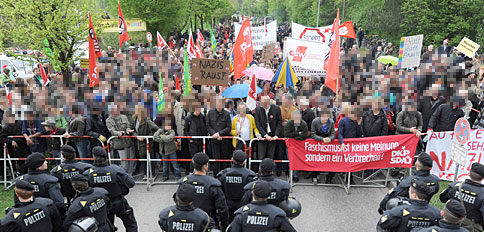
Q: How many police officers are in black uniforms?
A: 14